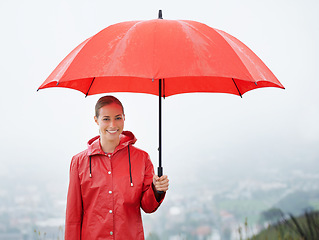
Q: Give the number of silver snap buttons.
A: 5